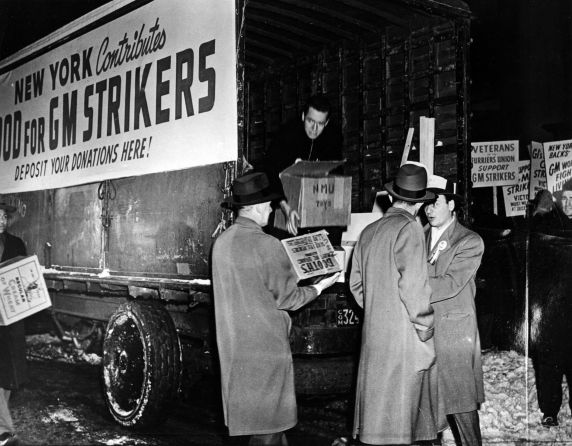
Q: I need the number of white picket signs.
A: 4